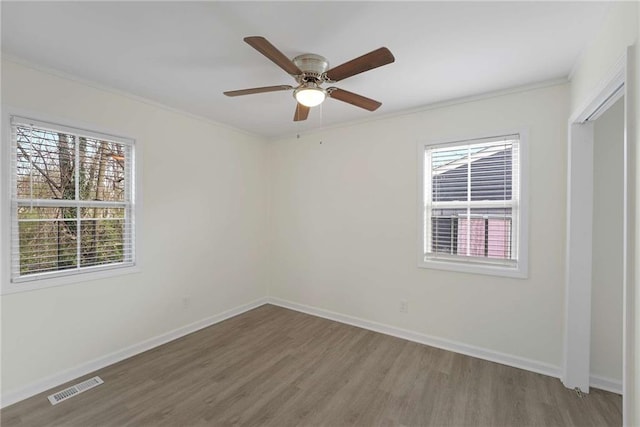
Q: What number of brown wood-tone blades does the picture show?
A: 5